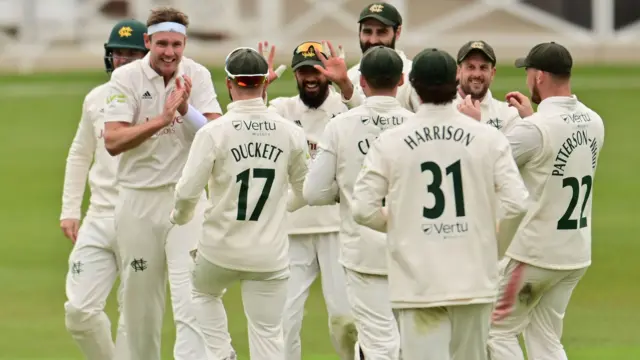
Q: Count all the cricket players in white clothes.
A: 9